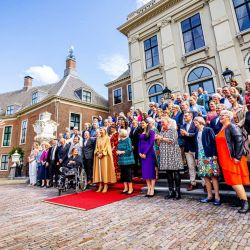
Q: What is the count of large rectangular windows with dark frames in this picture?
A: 3